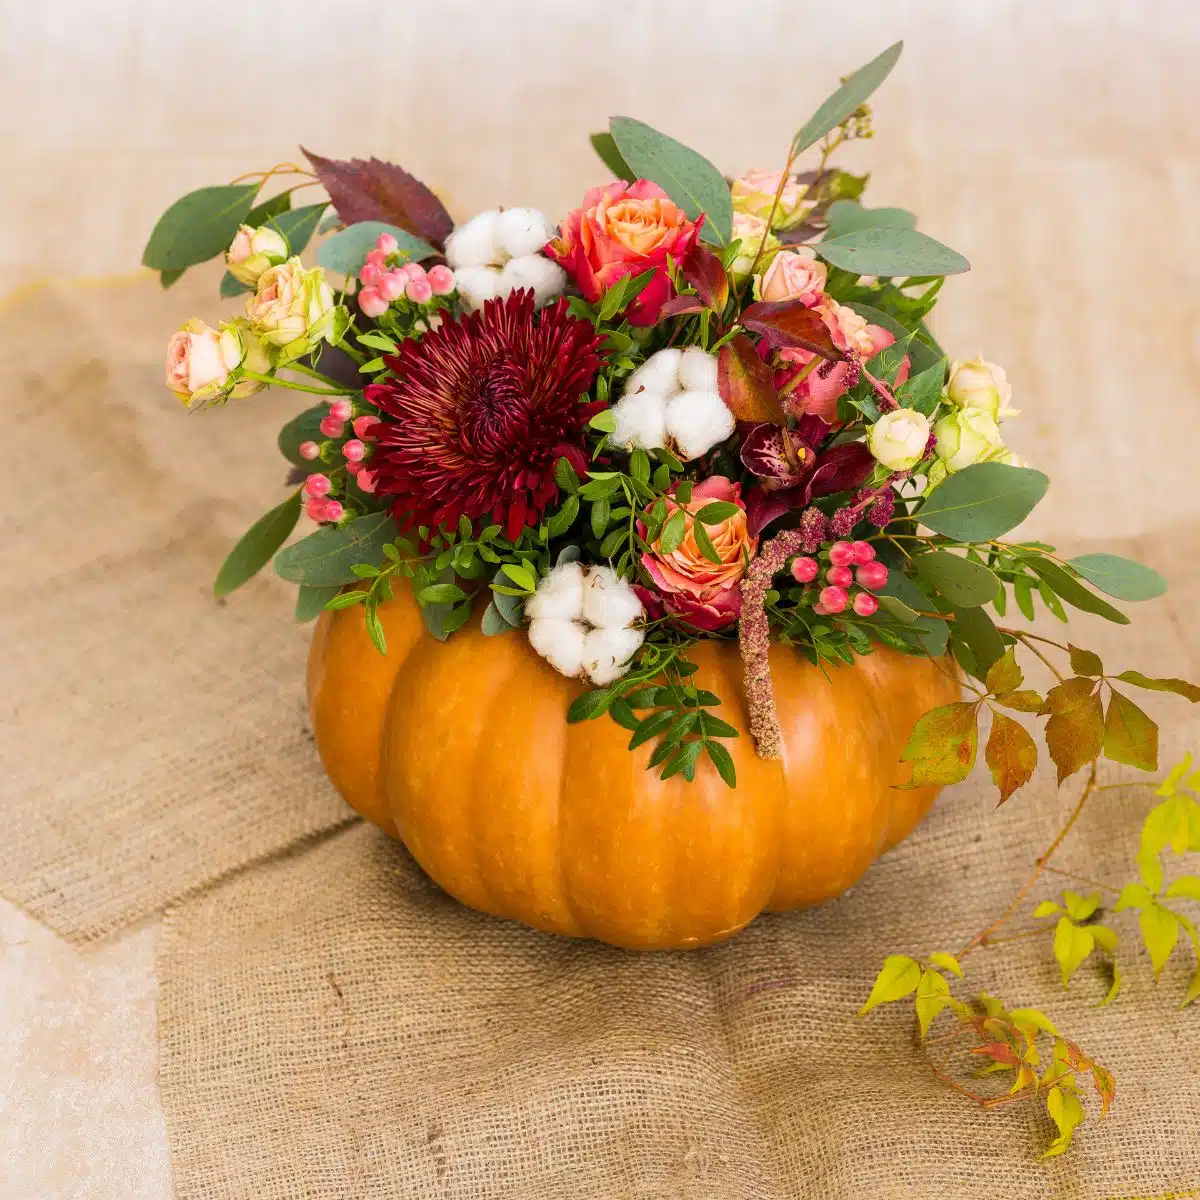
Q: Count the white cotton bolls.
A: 3